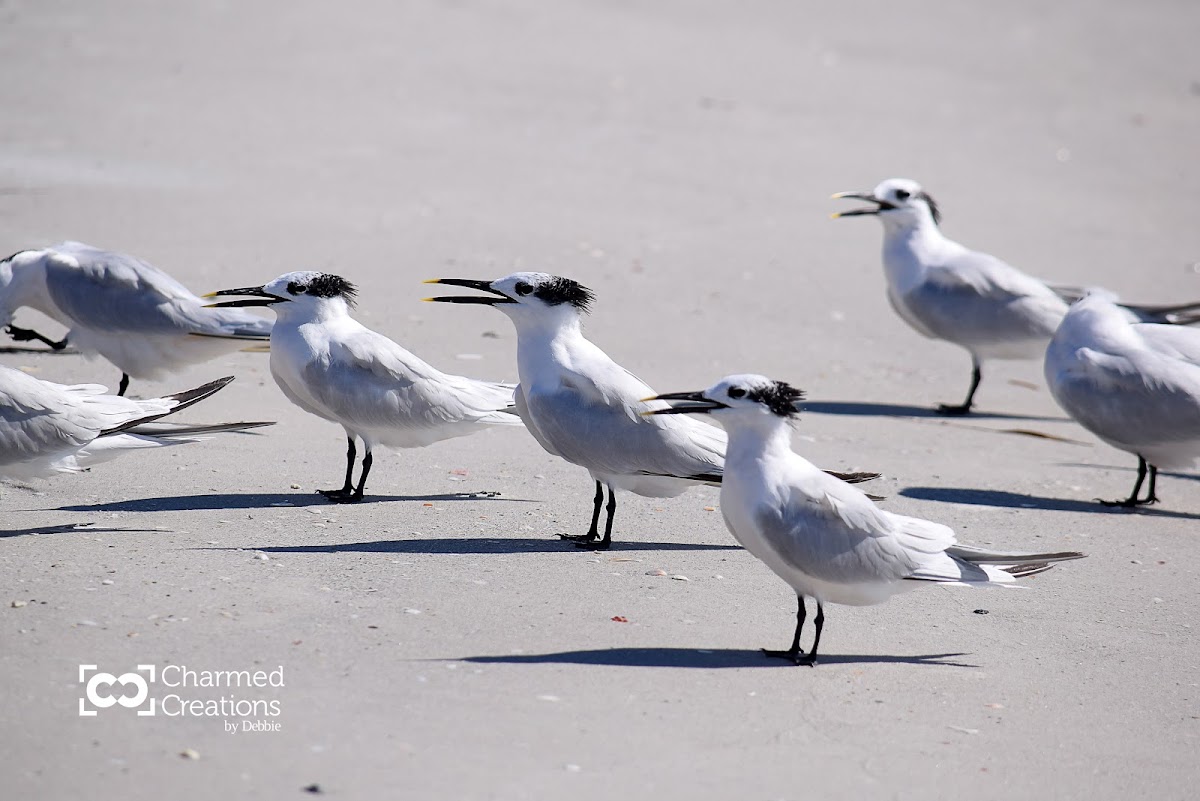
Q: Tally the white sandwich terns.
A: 7